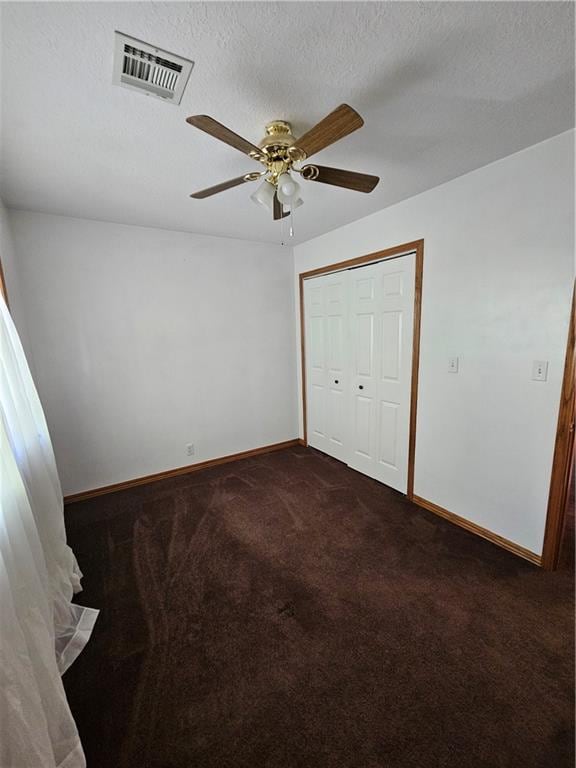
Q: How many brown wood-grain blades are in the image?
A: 5